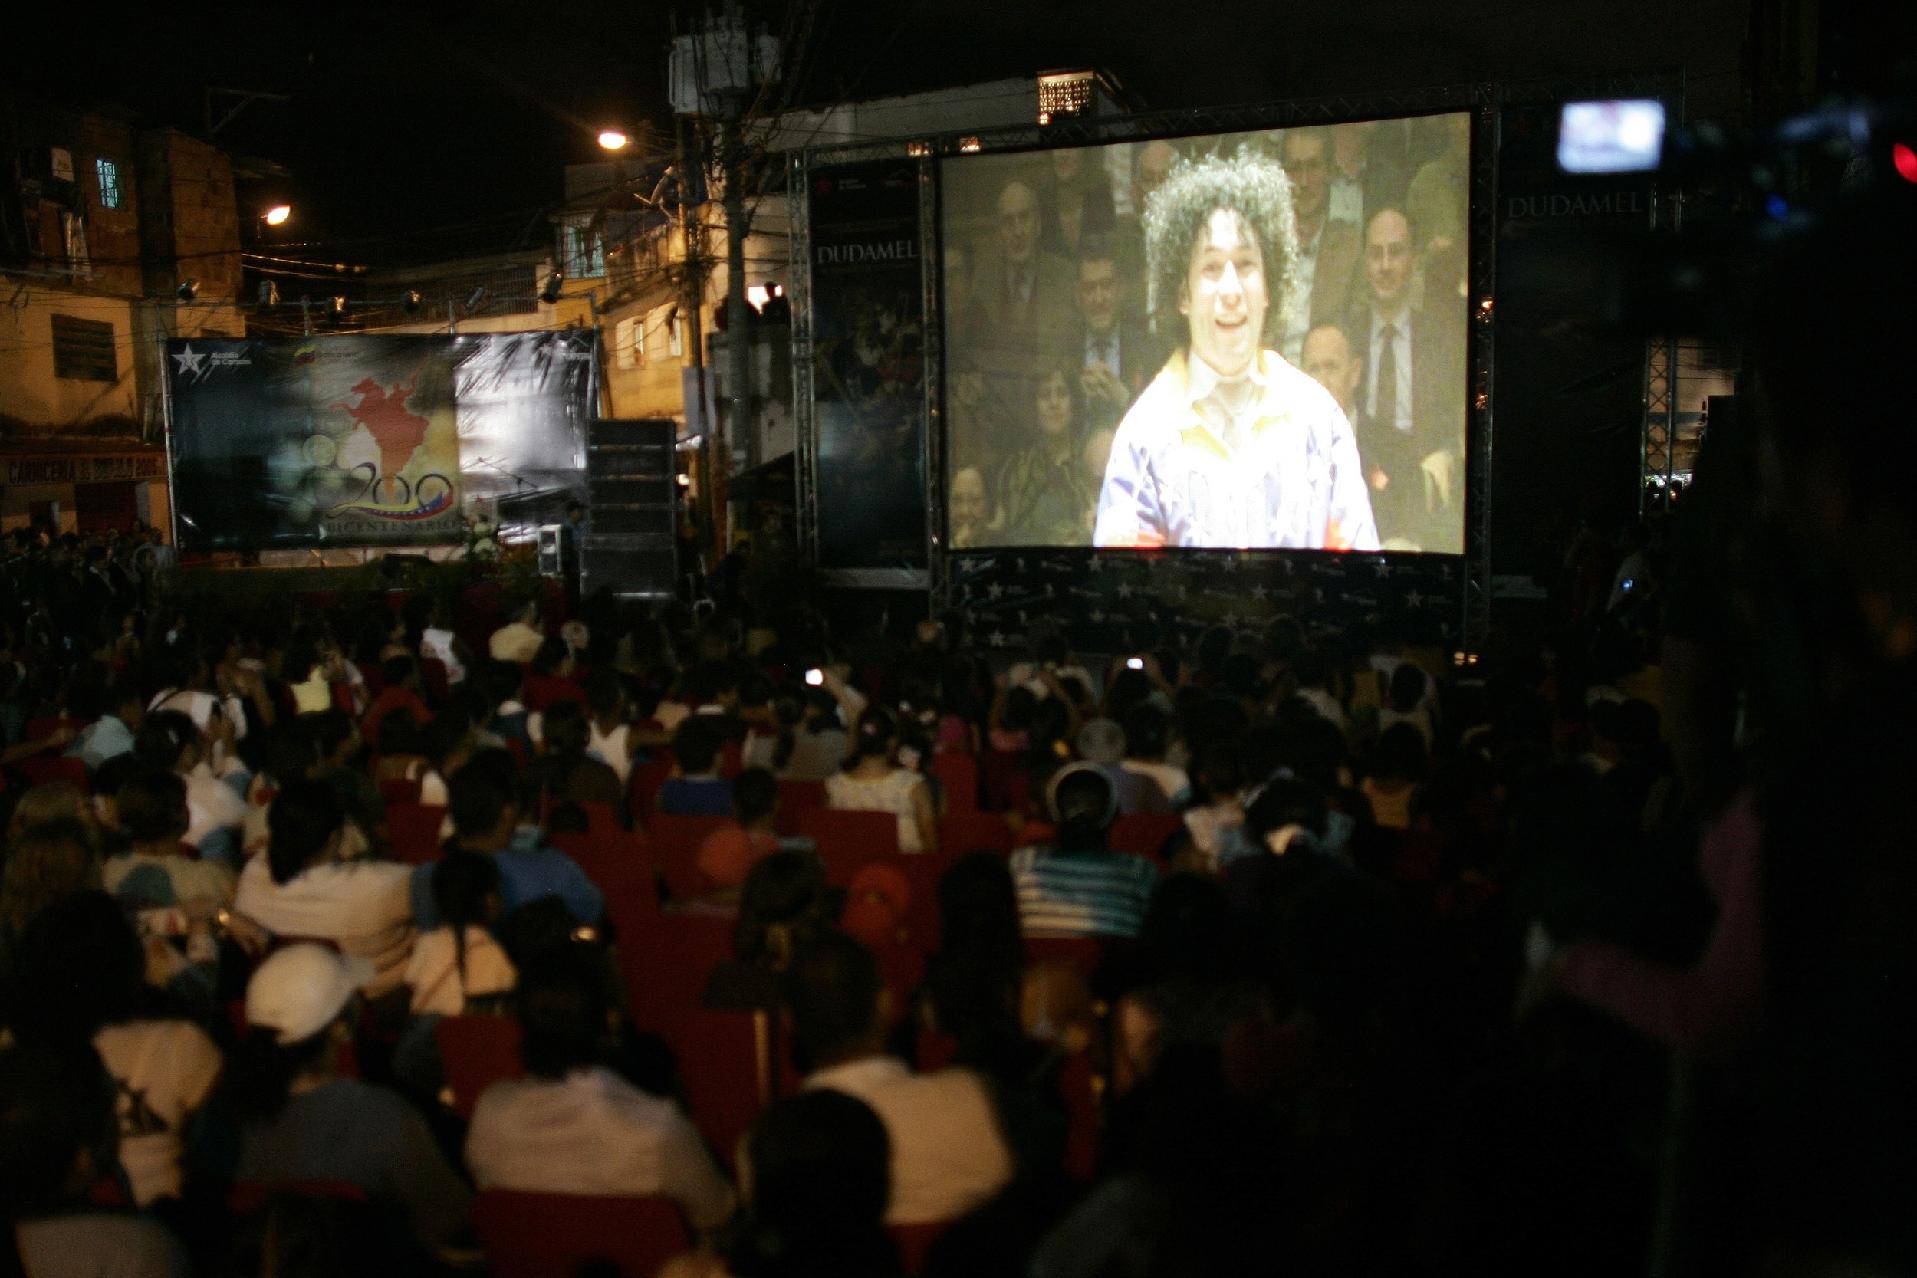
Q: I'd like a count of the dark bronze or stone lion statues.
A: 0